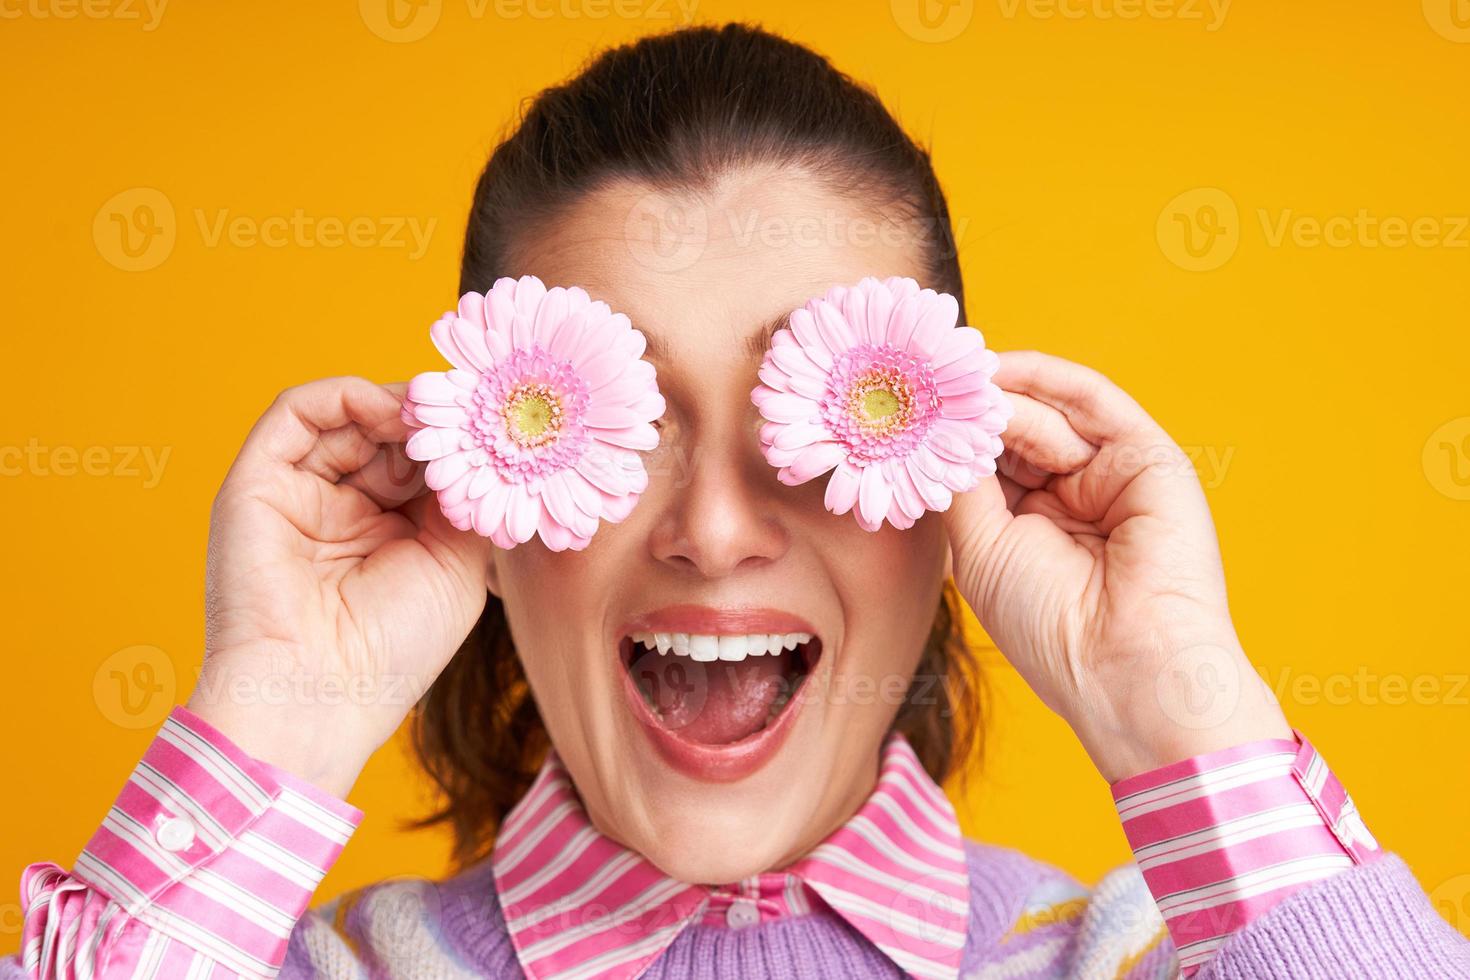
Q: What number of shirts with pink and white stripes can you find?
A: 1